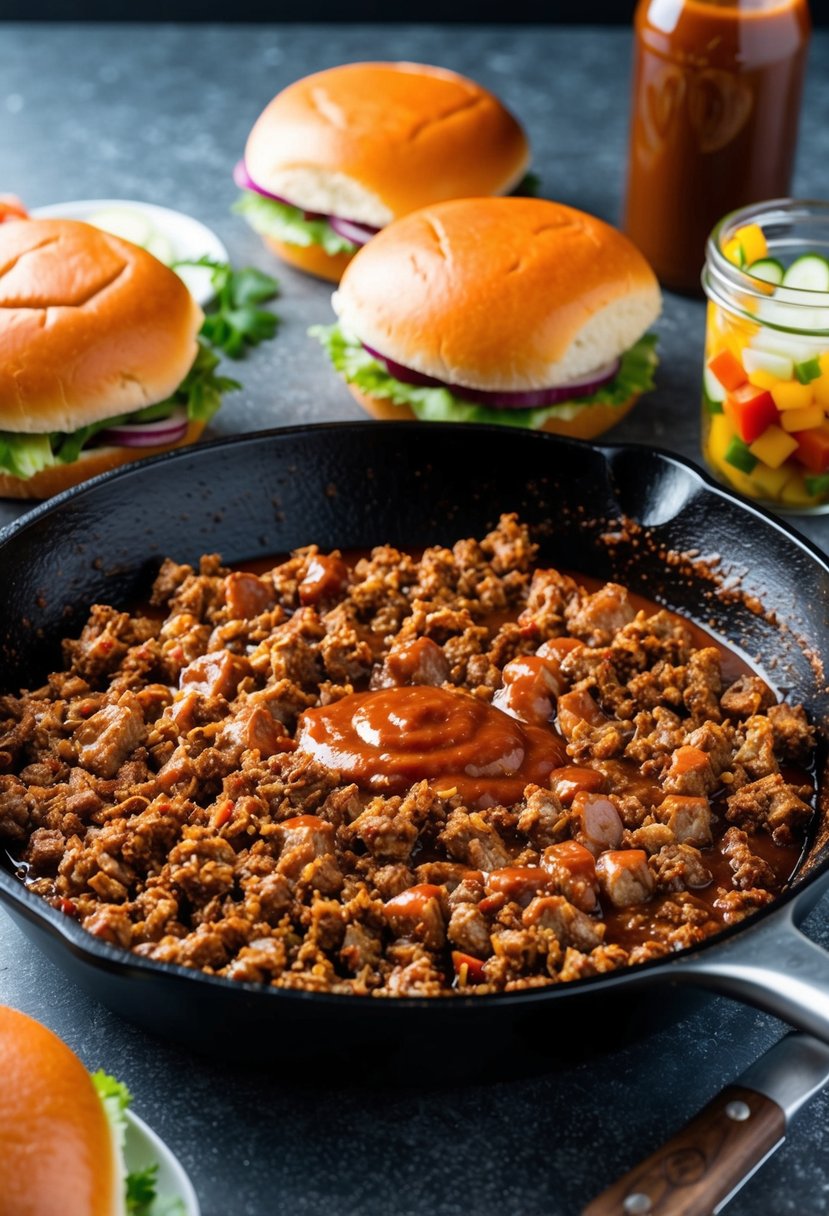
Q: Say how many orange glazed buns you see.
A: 4